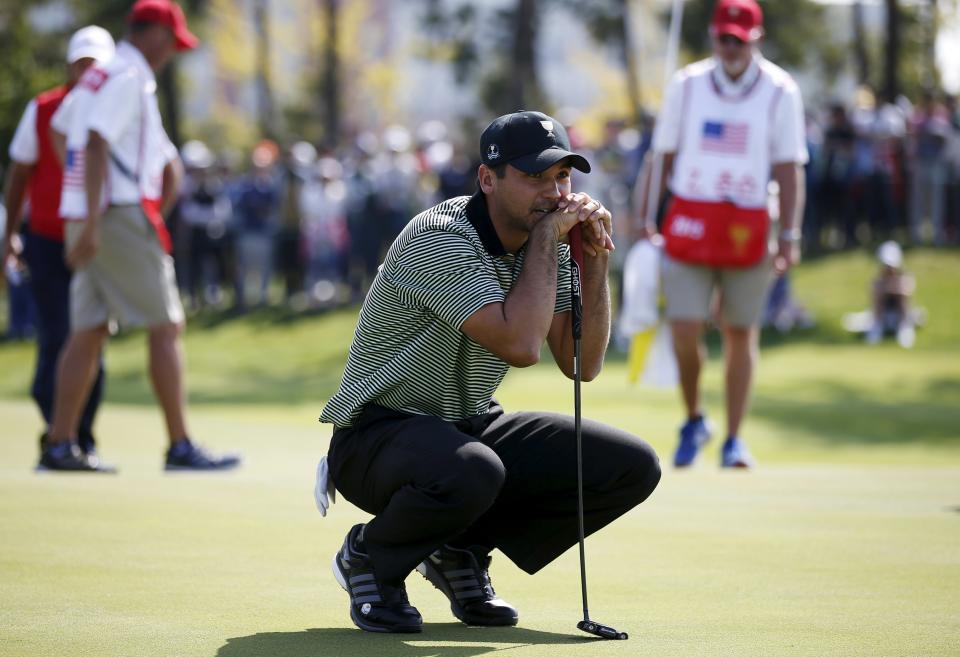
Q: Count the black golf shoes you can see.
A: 2